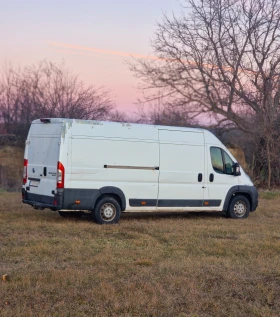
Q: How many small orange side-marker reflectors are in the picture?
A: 3